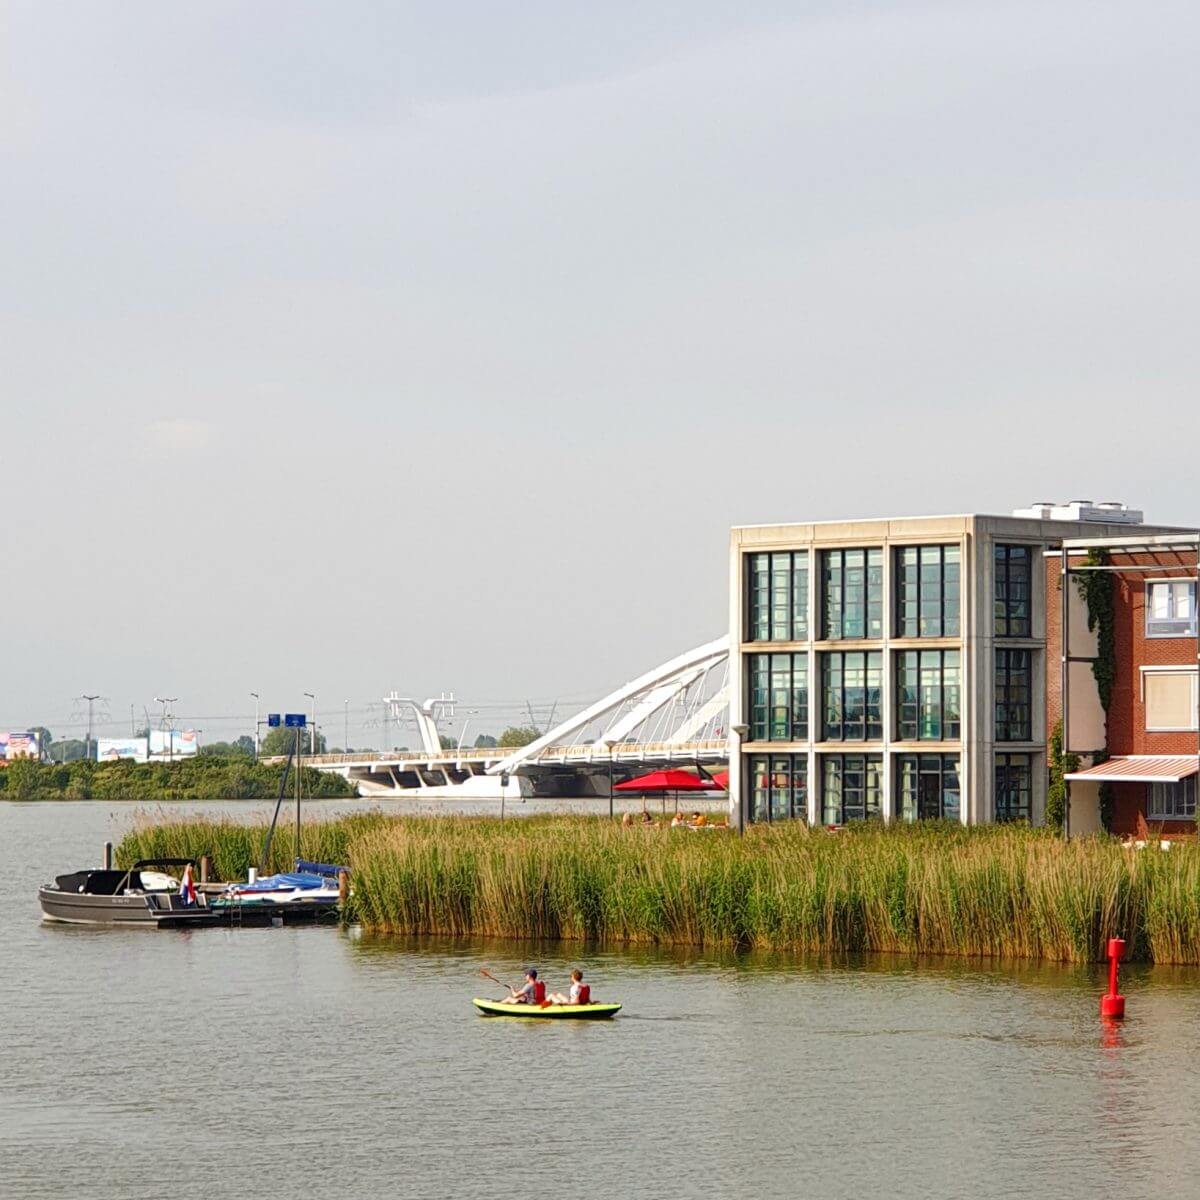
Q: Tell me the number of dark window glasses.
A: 12